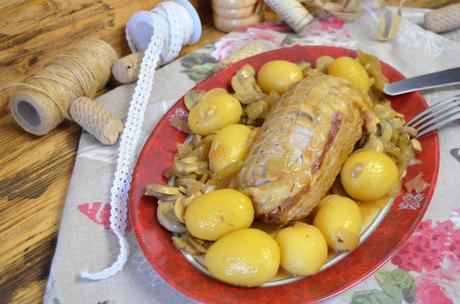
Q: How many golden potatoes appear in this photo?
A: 9